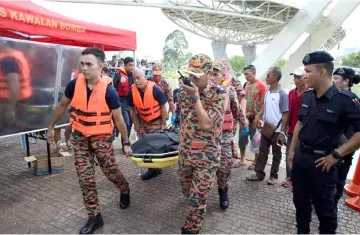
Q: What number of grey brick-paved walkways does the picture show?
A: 1